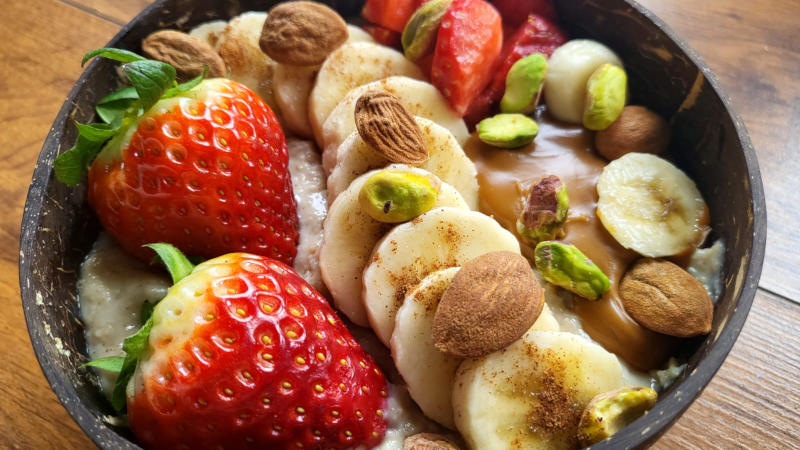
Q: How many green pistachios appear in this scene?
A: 8